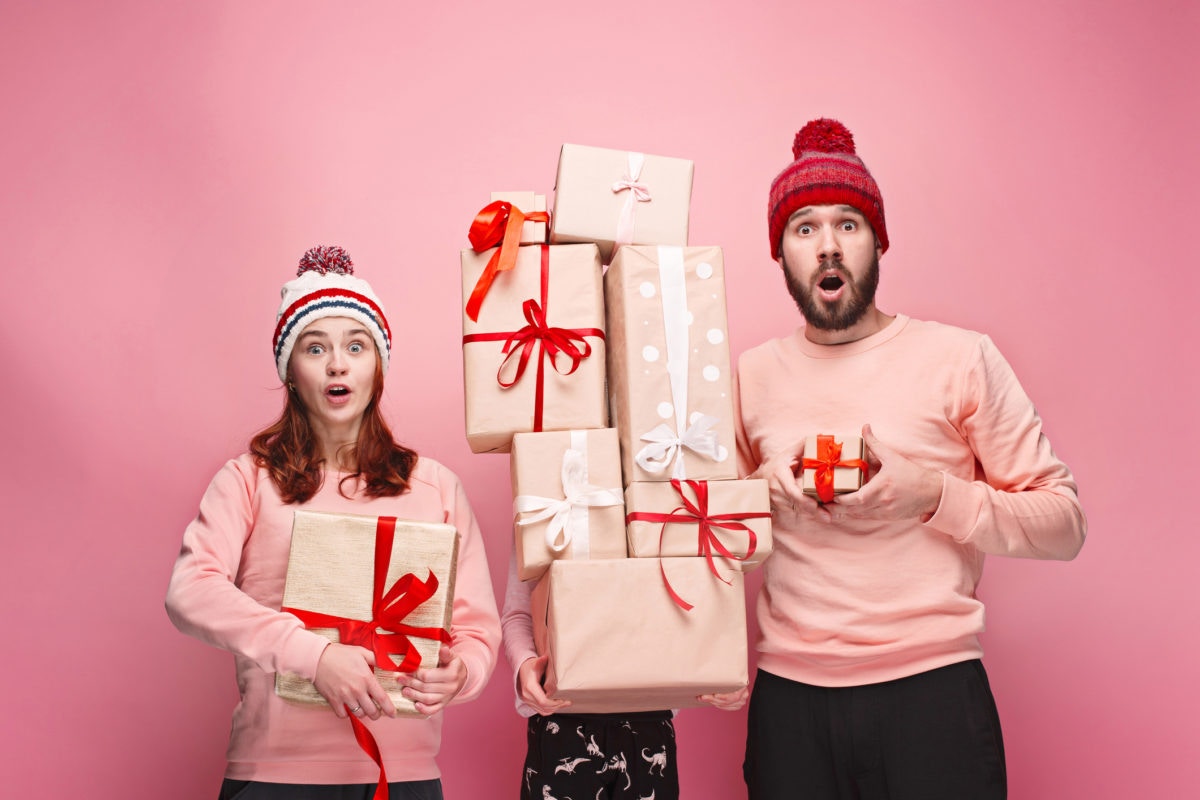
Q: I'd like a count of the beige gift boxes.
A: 9